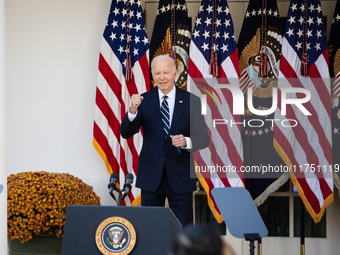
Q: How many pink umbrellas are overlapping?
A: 0